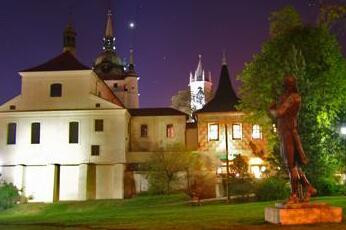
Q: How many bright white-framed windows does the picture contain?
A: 3